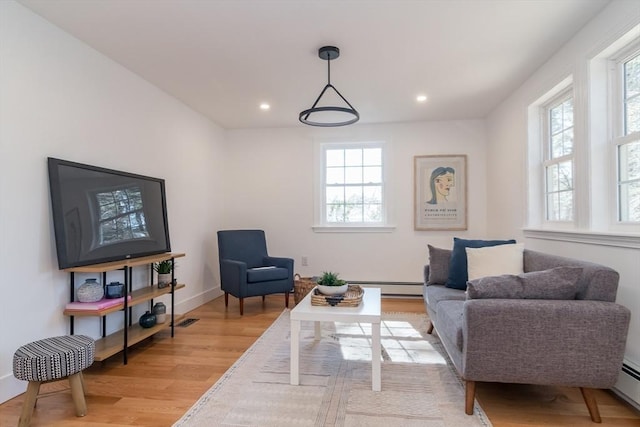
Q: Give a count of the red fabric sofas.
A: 0